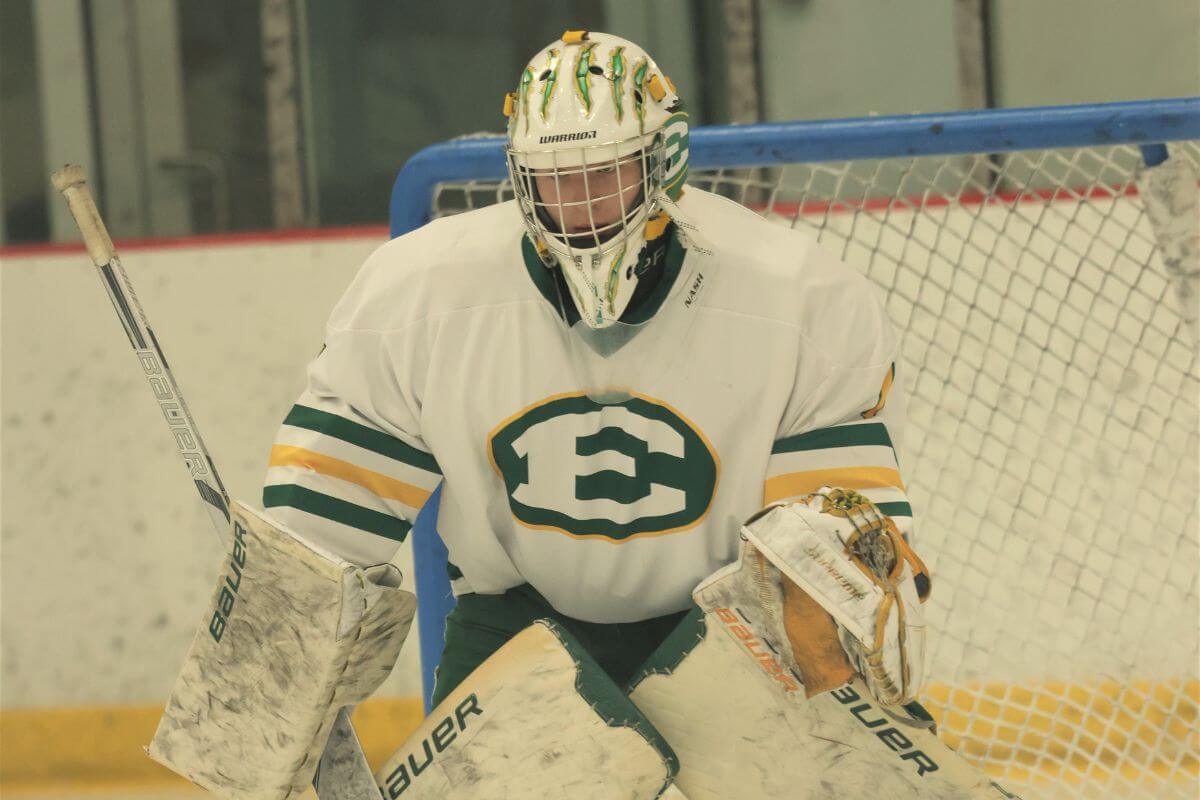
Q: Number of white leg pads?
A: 2